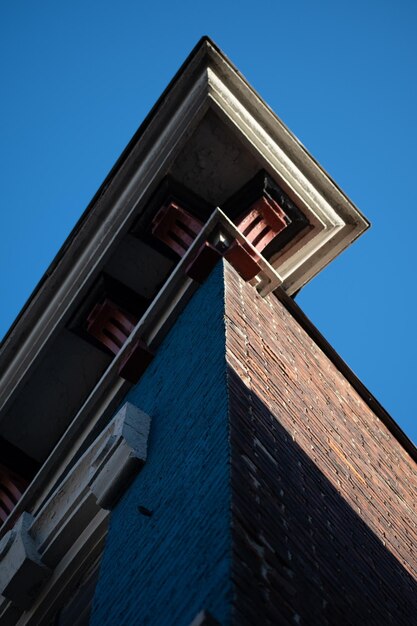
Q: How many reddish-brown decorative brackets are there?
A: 4